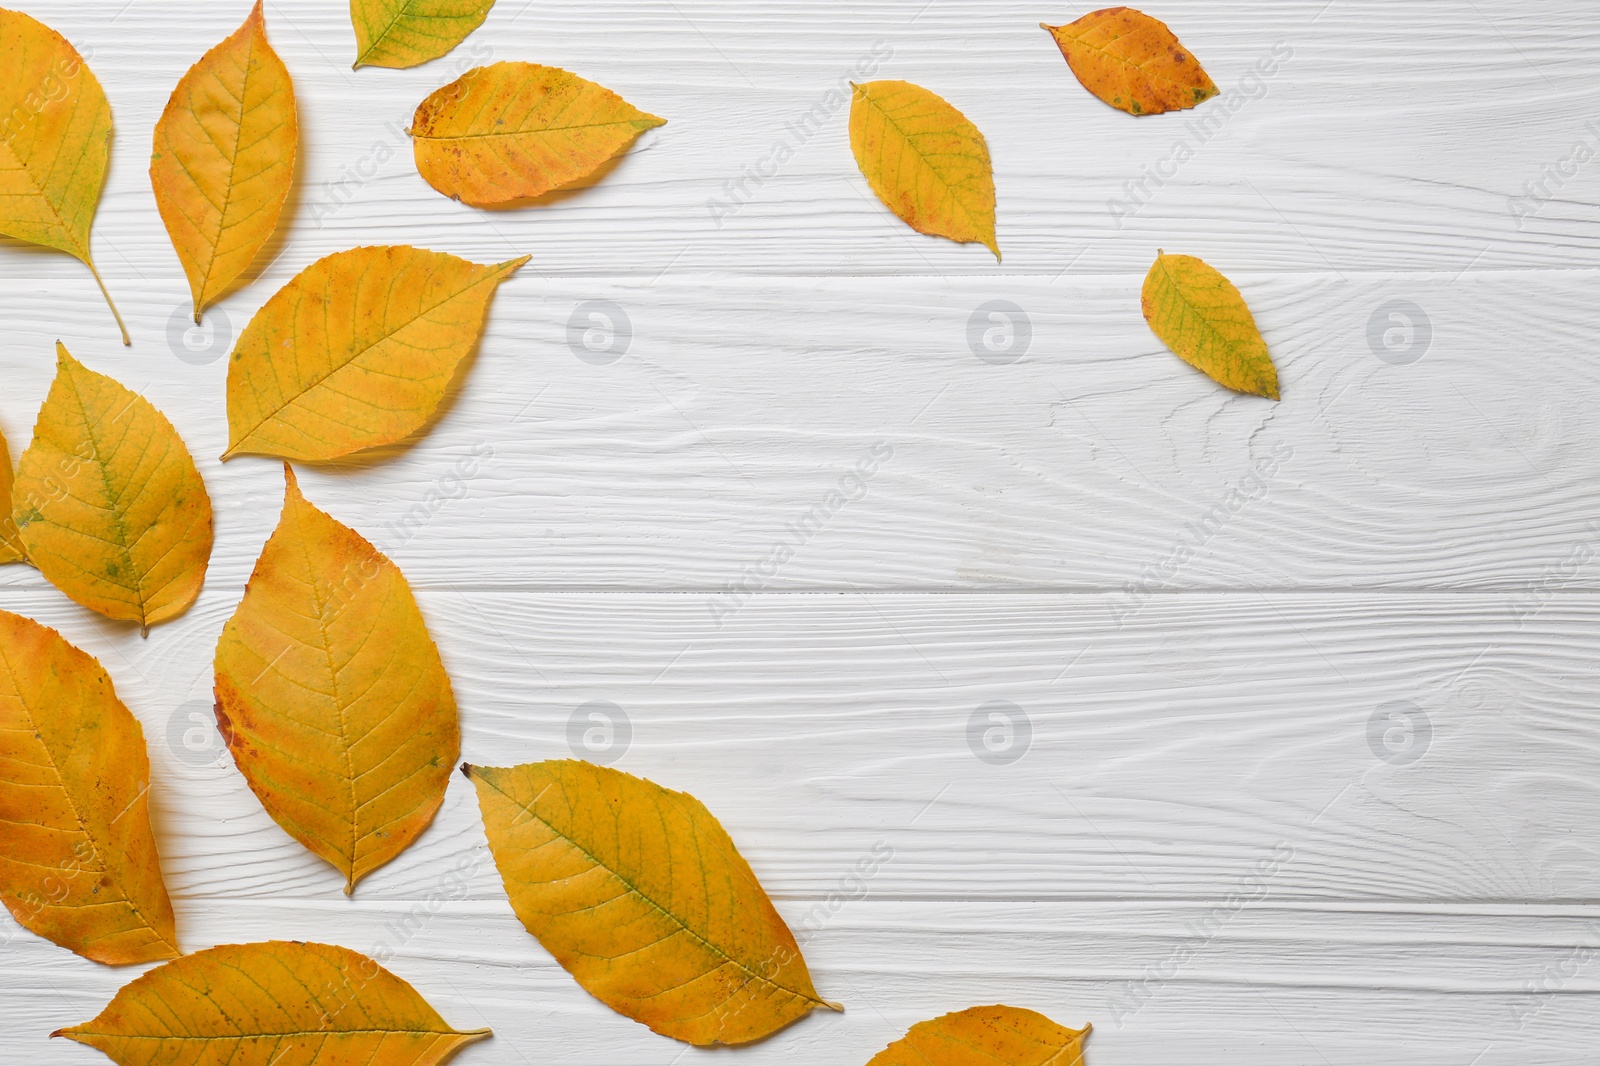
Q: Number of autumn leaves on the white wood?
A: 15